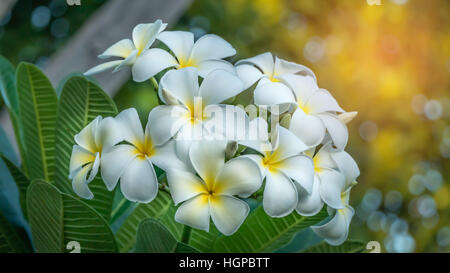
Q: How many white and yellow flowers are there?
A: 11